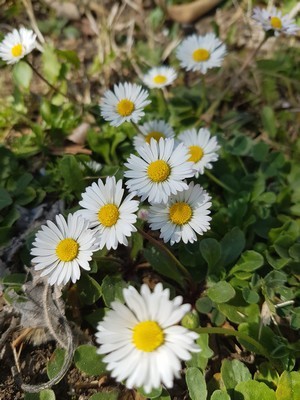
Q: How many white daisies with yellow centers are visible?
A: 12